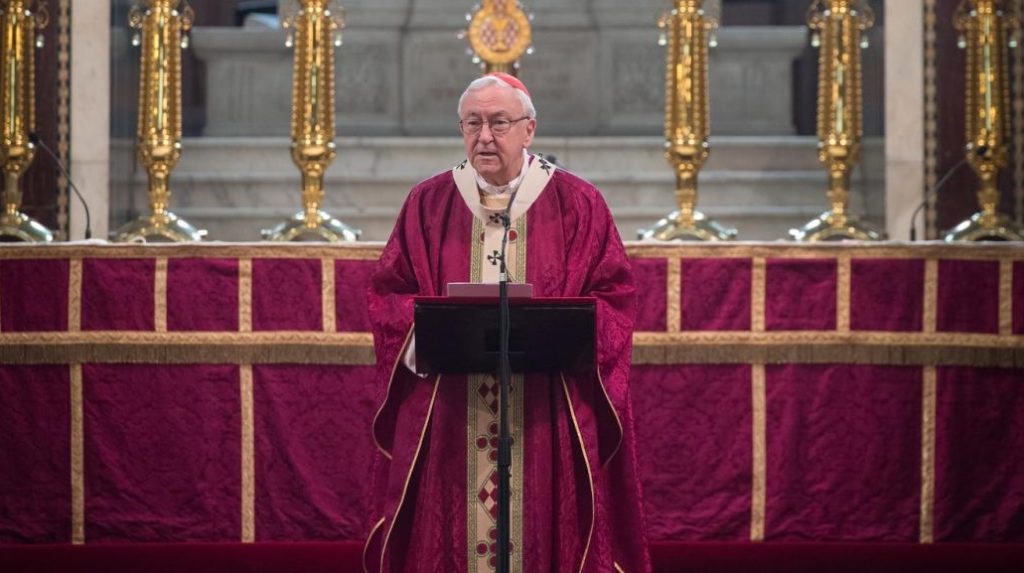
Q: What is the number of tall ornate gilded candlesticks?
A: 6